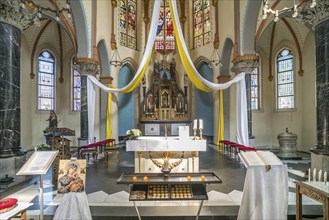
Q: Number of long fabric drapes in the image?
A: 4